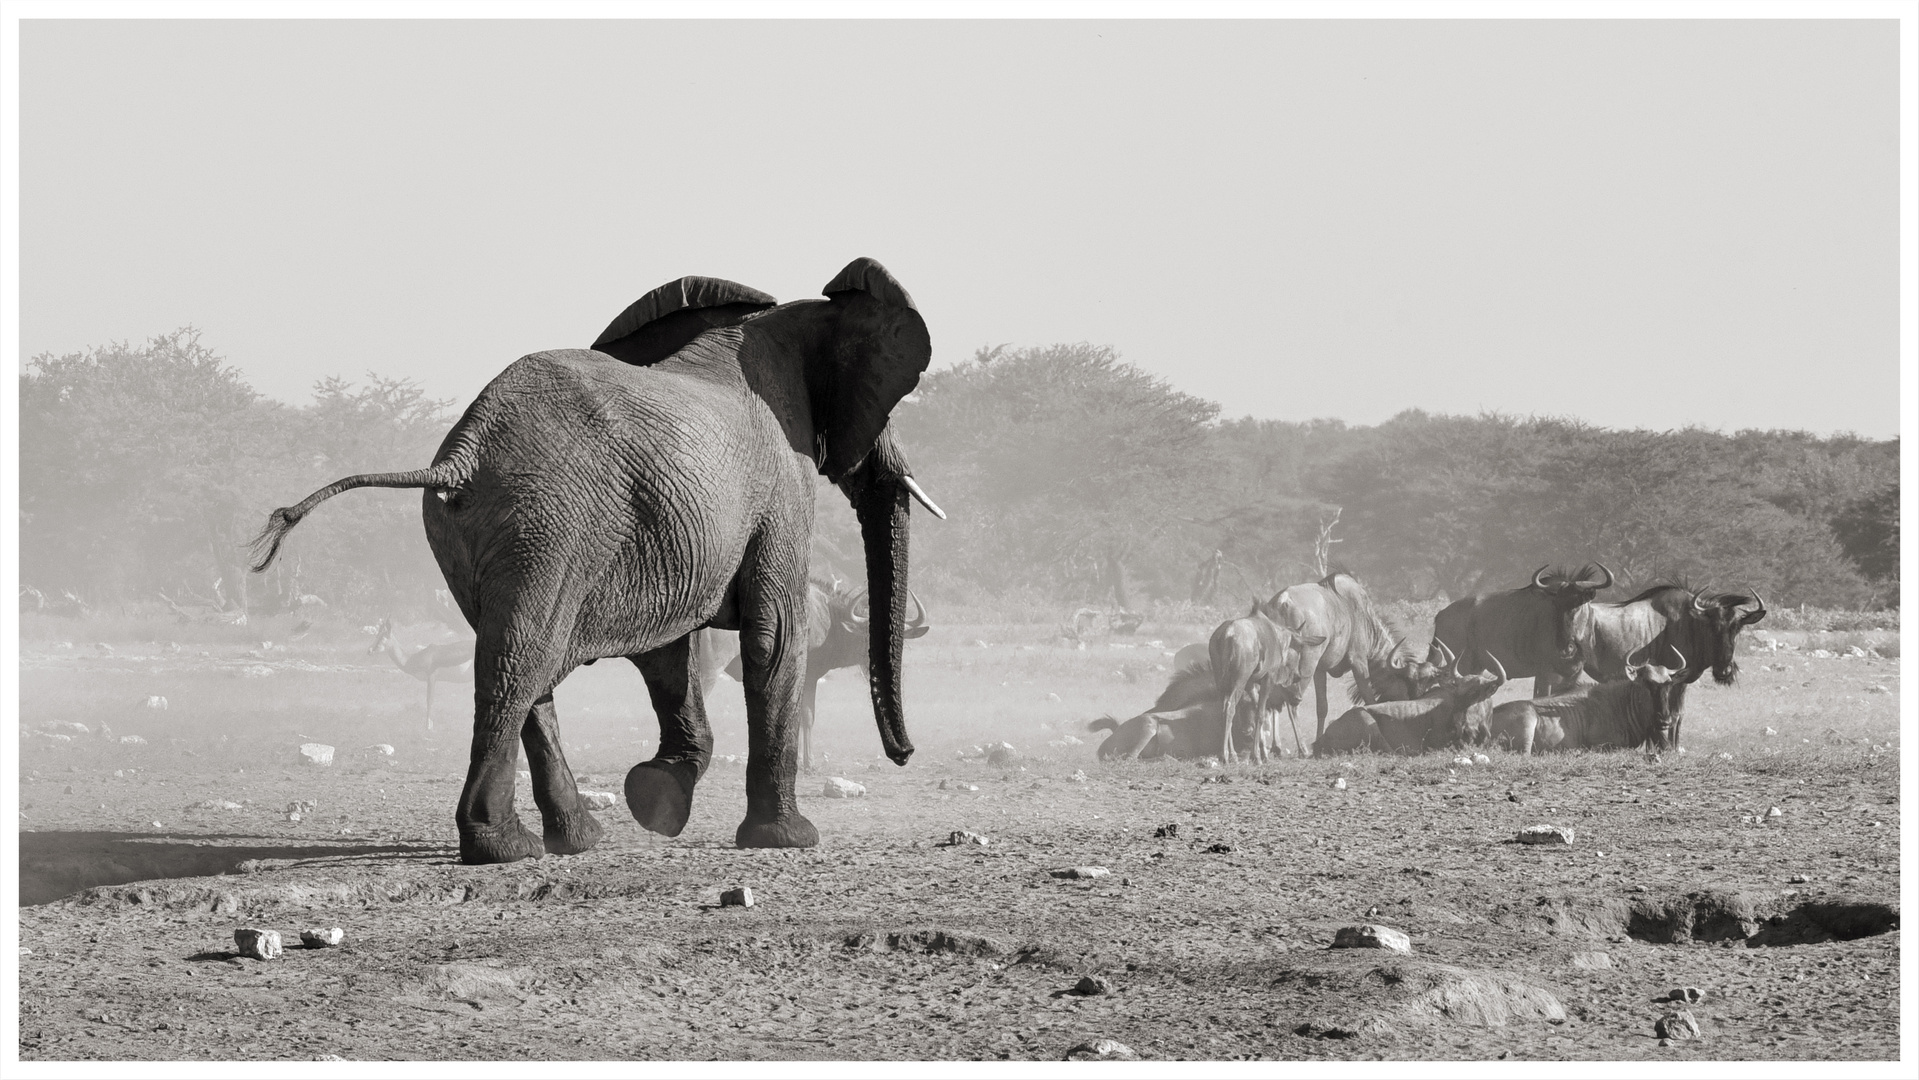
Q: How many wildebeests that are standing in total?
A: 5